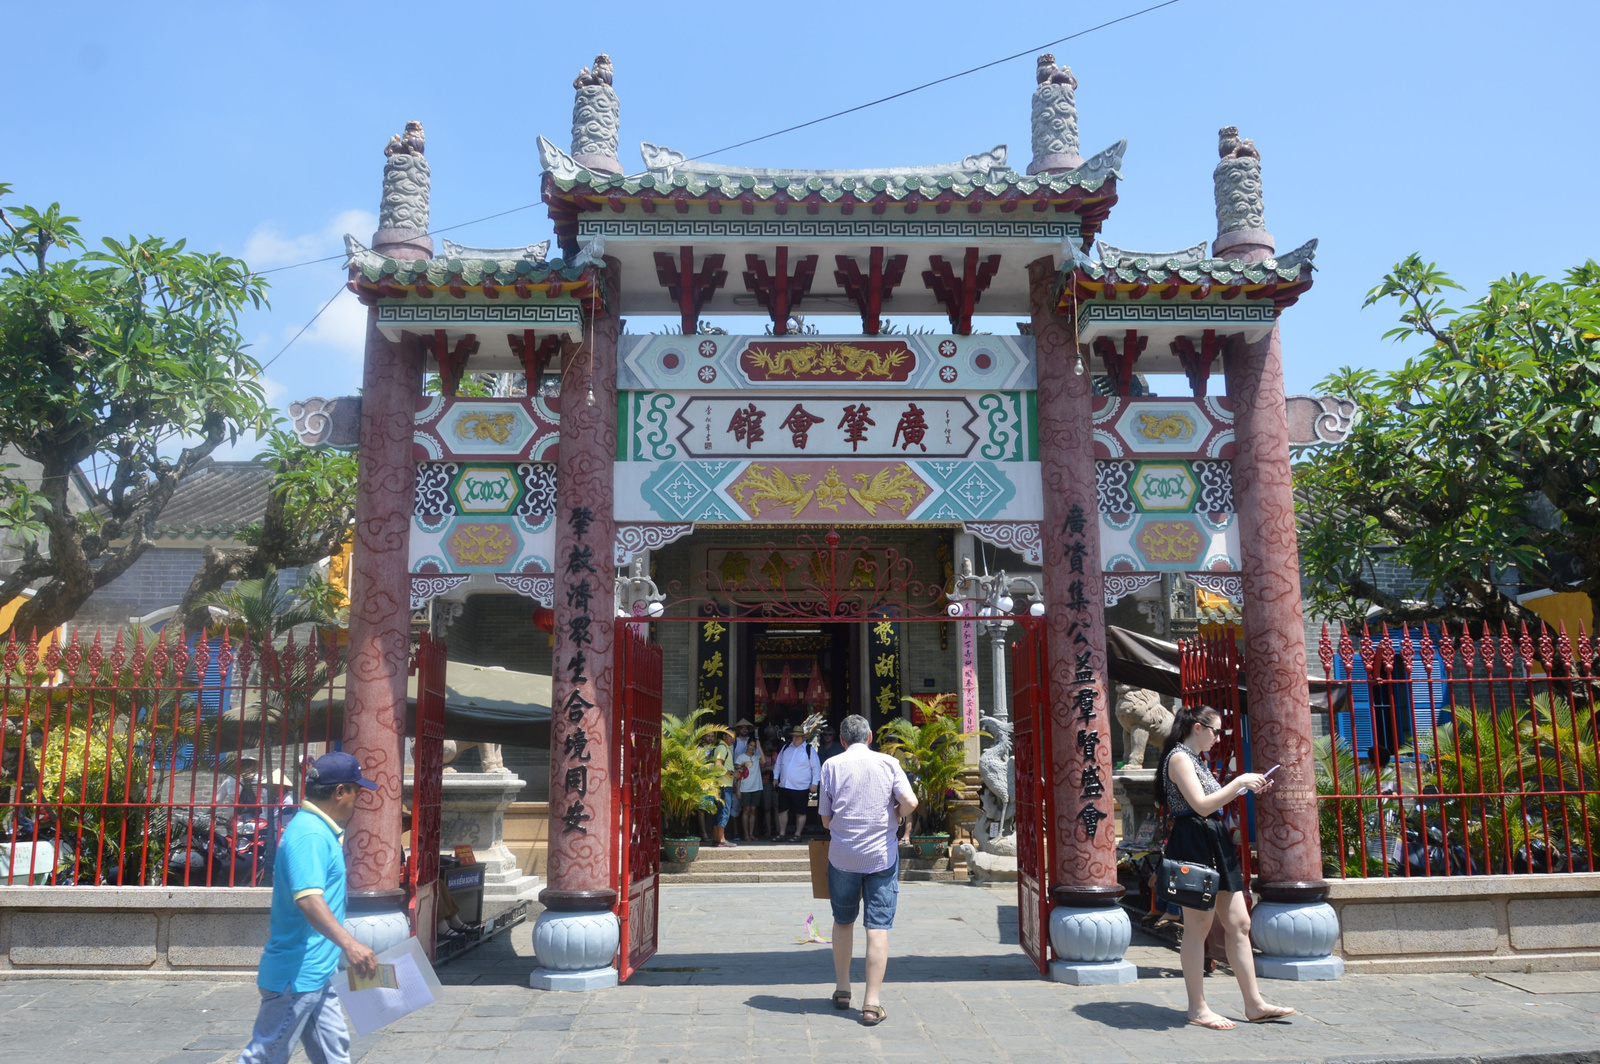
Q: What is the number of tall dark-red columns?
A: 4